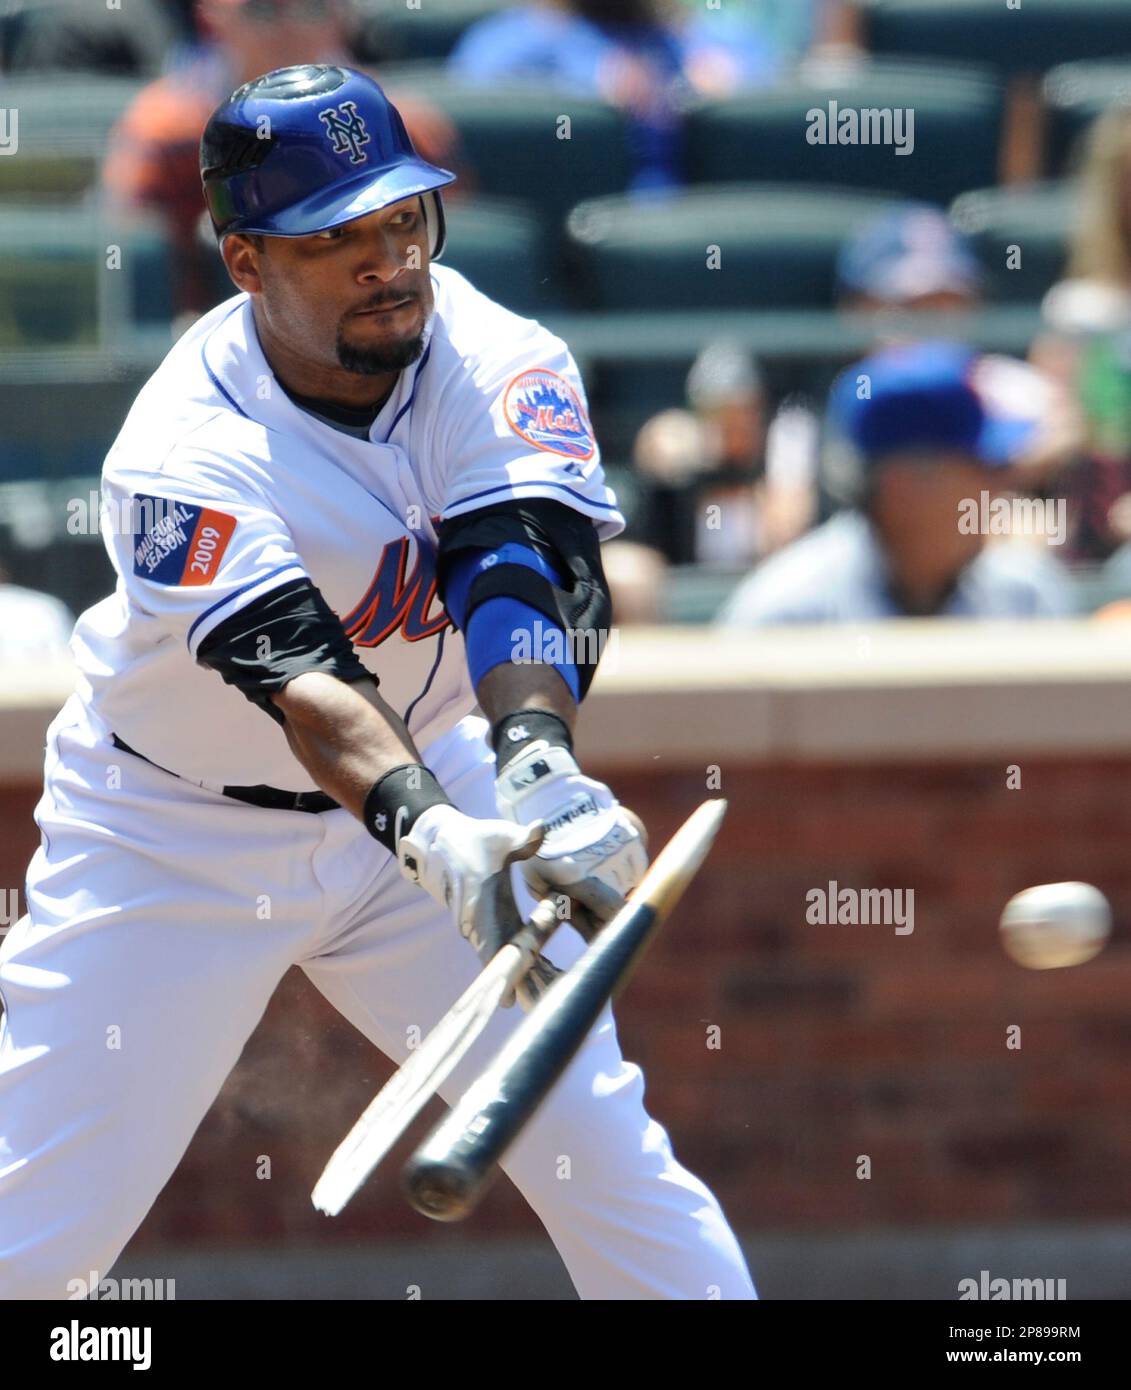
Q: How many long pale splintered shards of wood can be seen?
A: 1